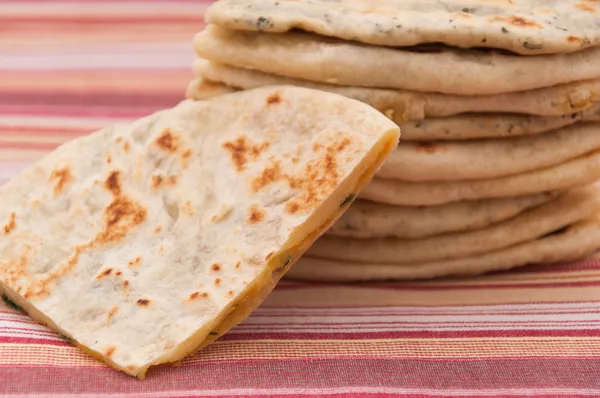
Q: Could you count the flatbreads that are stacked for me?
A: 9